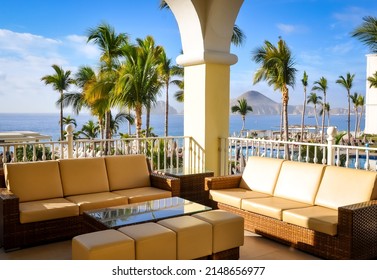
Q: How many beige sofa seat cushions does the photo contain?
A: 6